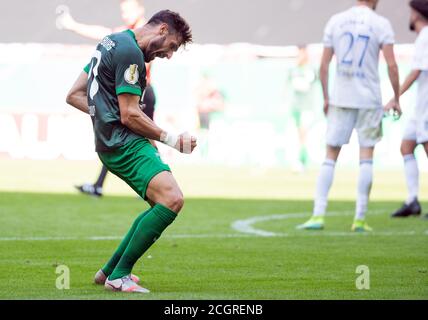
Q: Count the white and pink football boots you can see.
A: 2